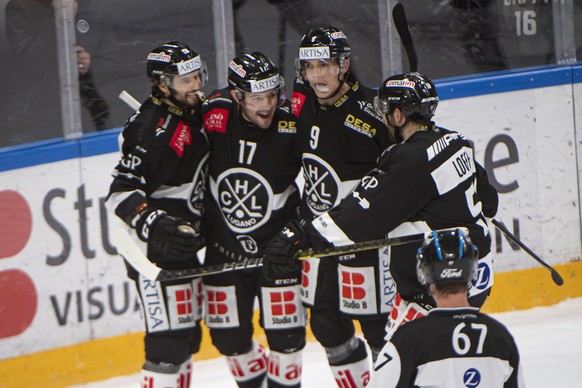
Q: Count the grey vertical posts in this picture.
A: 4